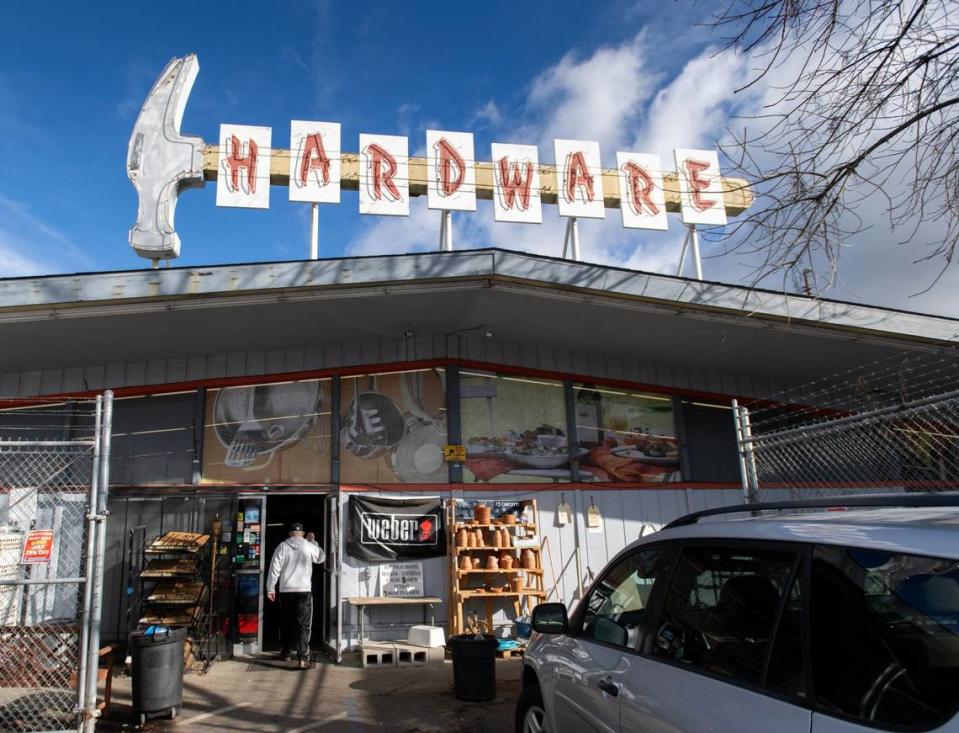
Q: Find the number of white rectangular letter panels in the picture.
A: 8